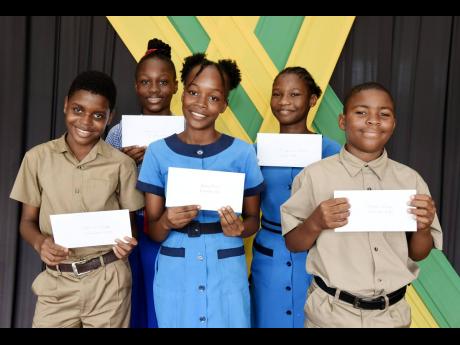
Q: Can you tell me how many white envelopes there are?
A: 5